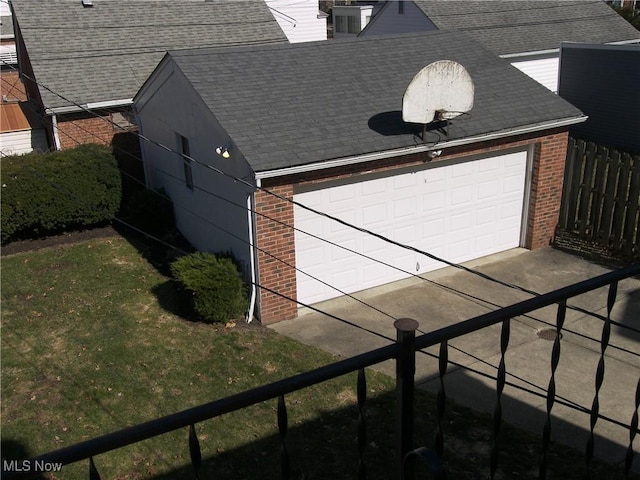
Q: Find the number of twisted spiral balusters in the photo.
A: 9